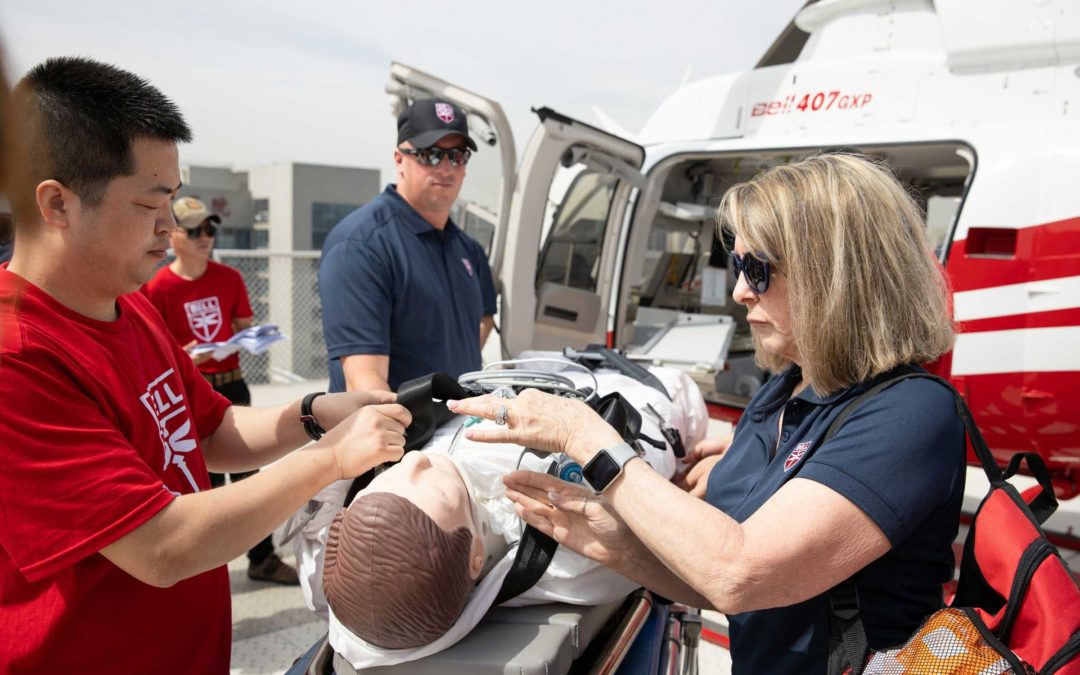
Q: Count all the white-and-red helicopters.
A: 1